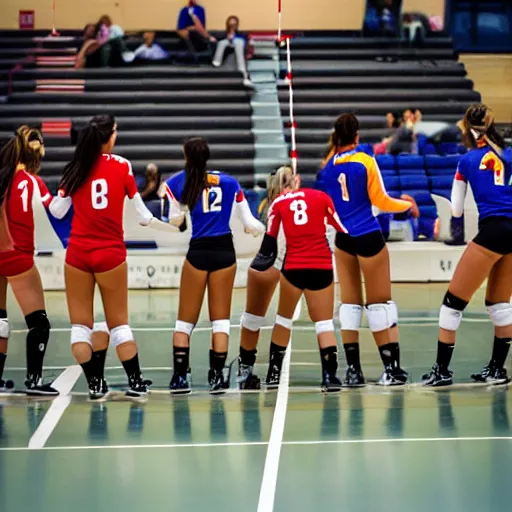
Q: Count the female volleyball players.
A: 6